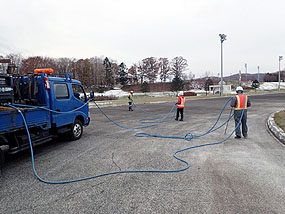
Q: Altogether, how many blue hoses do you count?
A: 2